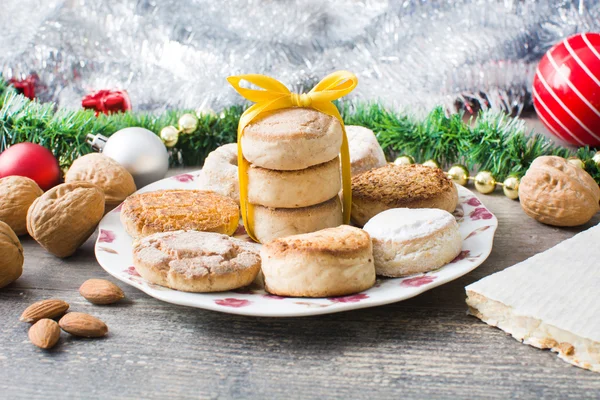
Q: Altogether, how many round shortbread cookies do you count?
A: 10